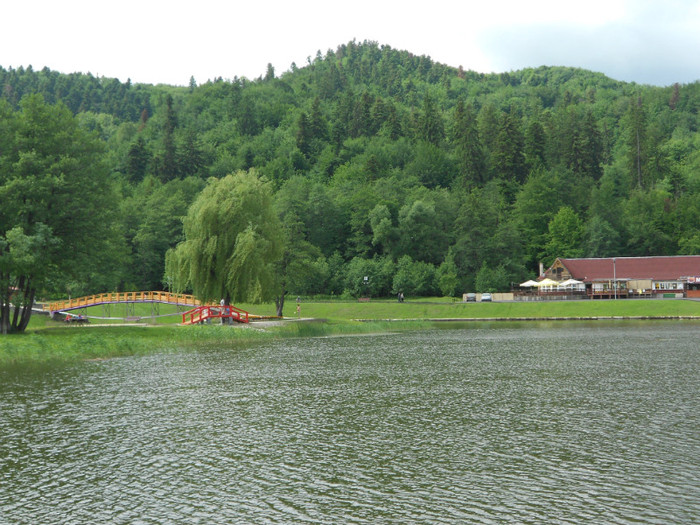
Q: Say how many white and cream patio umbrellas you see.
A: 3